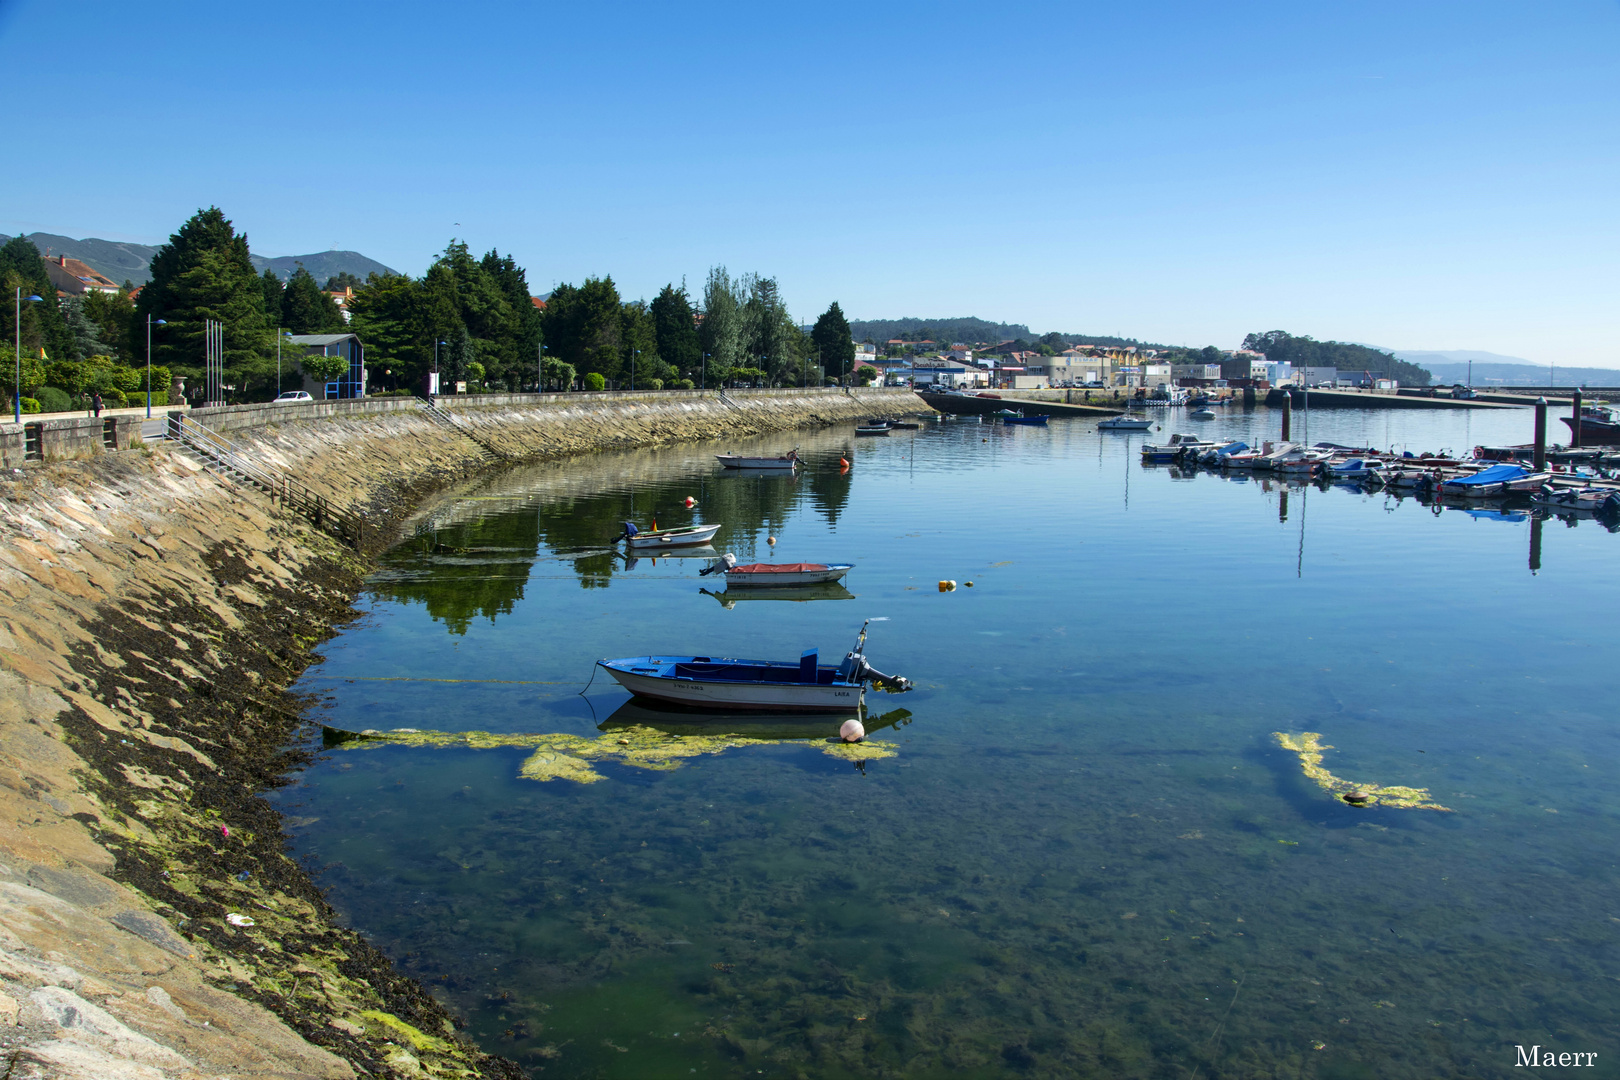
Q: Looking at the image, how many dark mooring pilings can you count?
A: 3